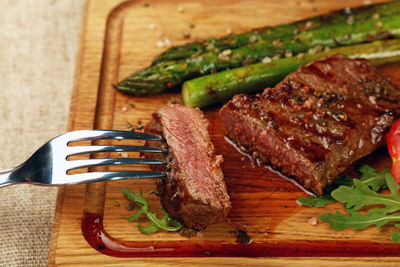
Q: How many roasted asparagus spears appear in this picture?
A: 3